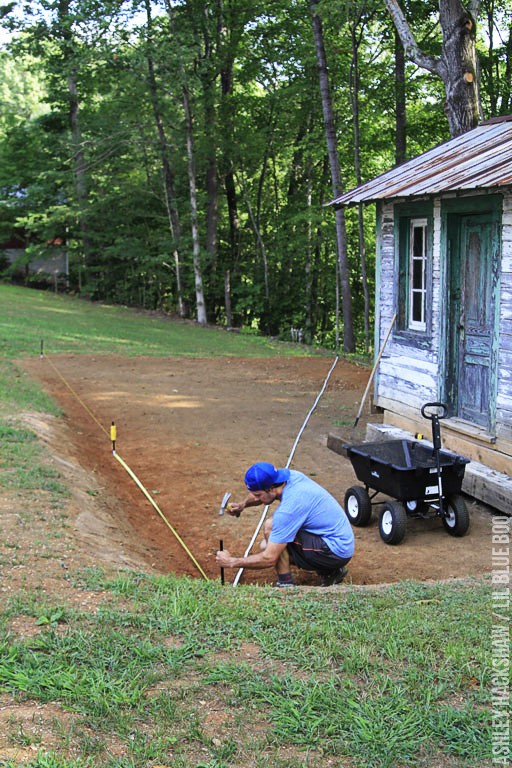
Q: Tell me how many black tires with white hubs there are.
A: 4